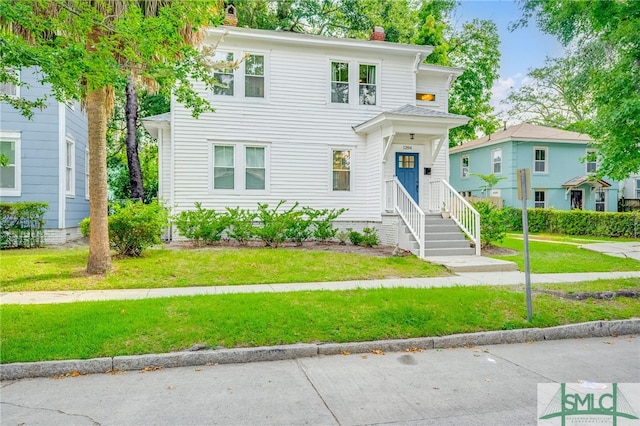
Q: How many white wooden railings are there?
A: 2